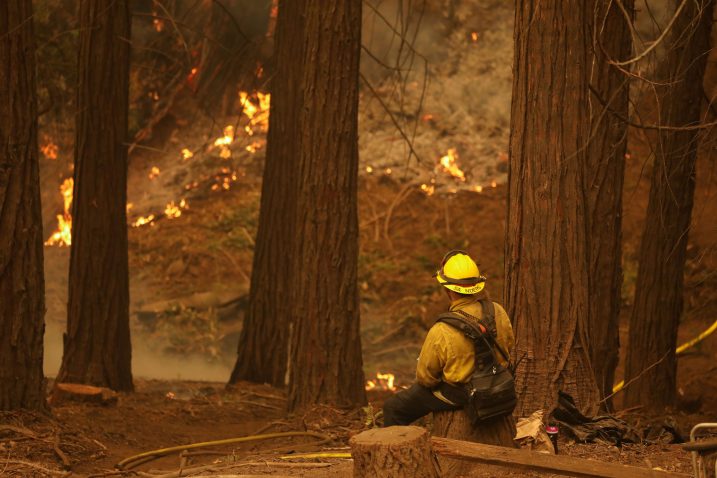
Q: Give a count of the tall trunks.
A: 7